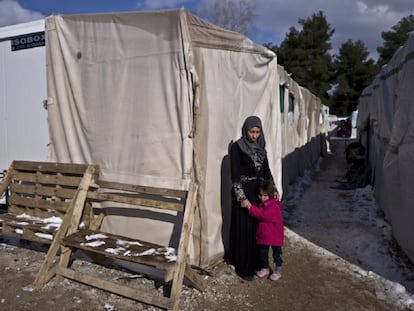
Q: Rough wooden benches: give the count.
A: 2